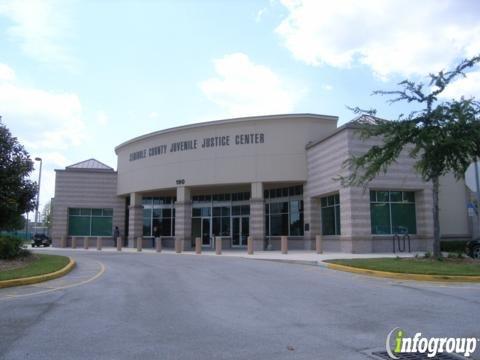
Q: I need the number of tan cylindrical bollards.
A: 13